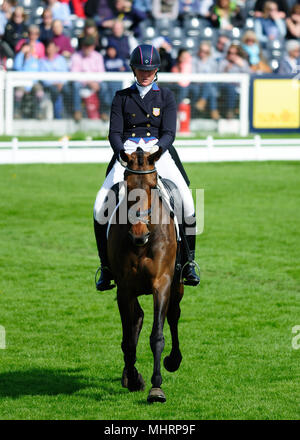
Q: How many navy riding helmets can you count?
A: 1